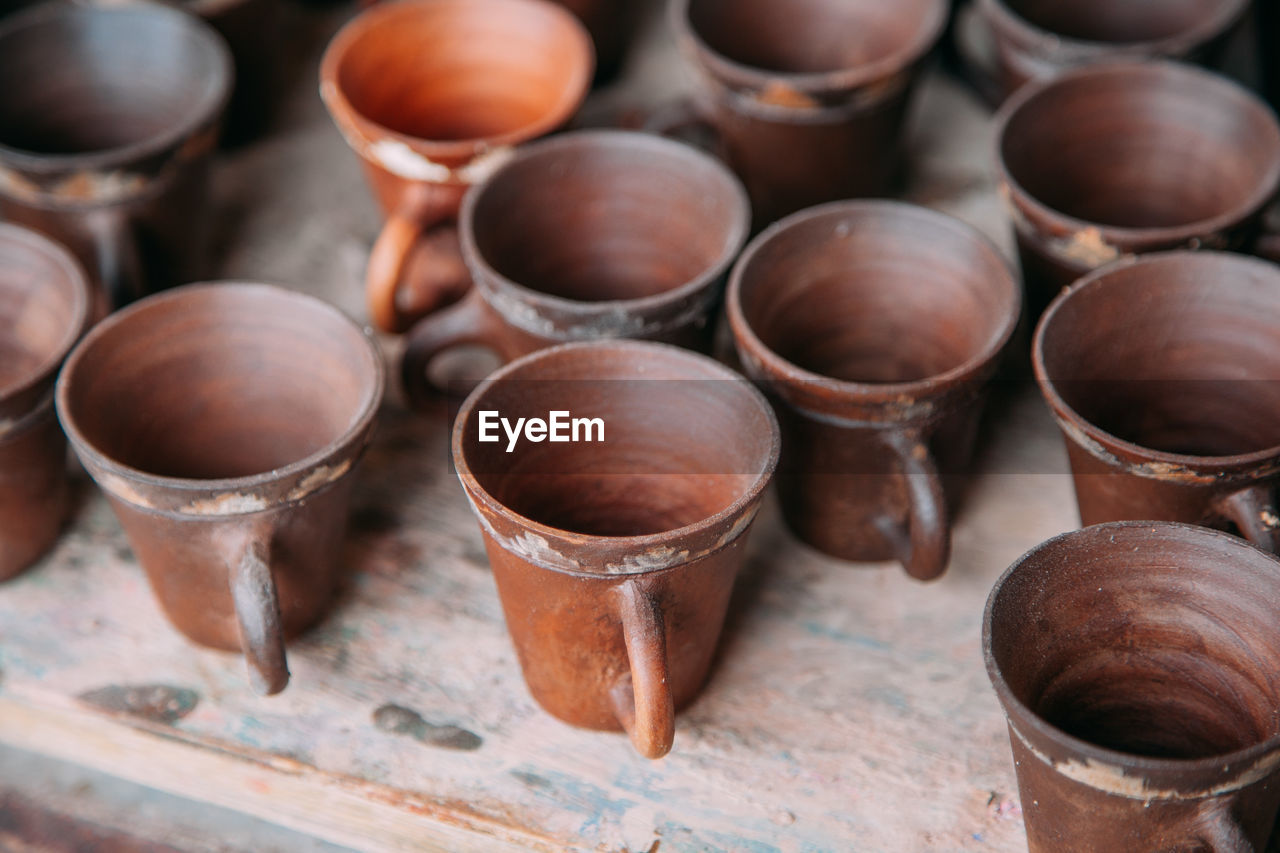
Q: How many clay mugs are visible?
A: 12